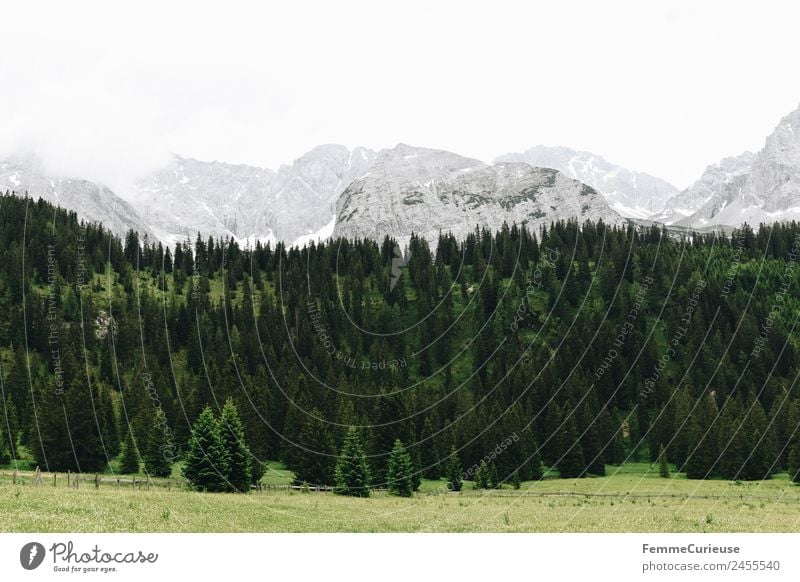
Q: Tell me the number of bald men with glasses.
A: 0